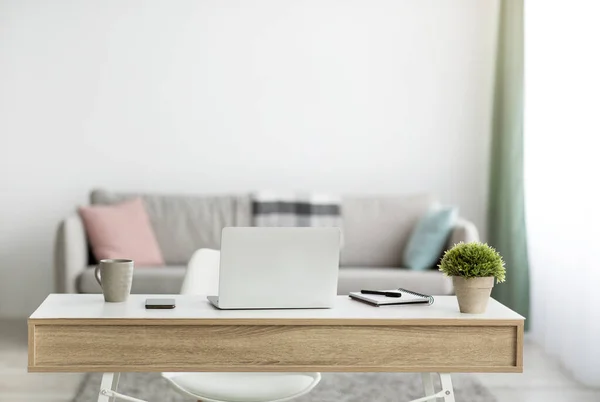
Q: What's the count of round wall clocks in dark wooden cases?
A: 0